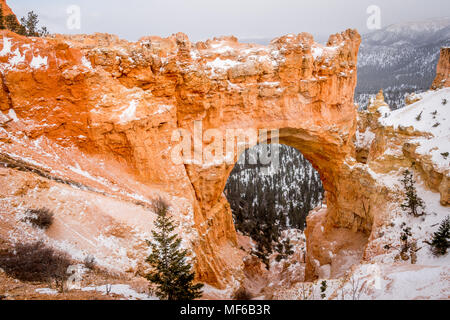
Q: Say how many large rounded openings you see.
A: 1